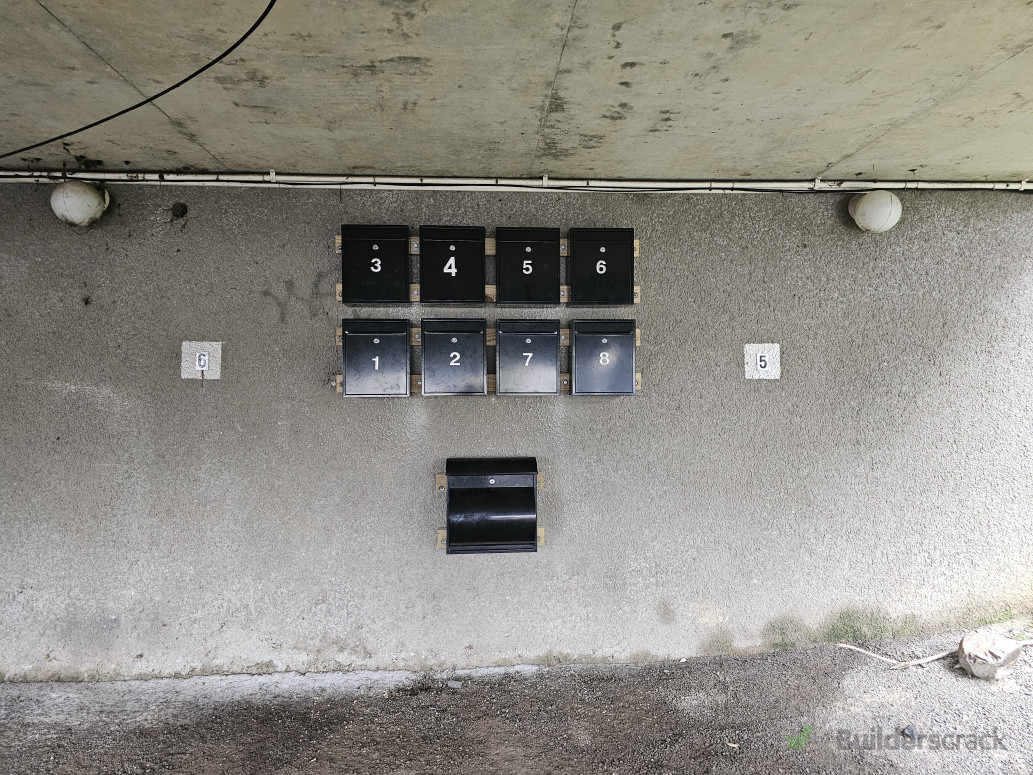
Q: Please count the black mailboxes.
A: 9